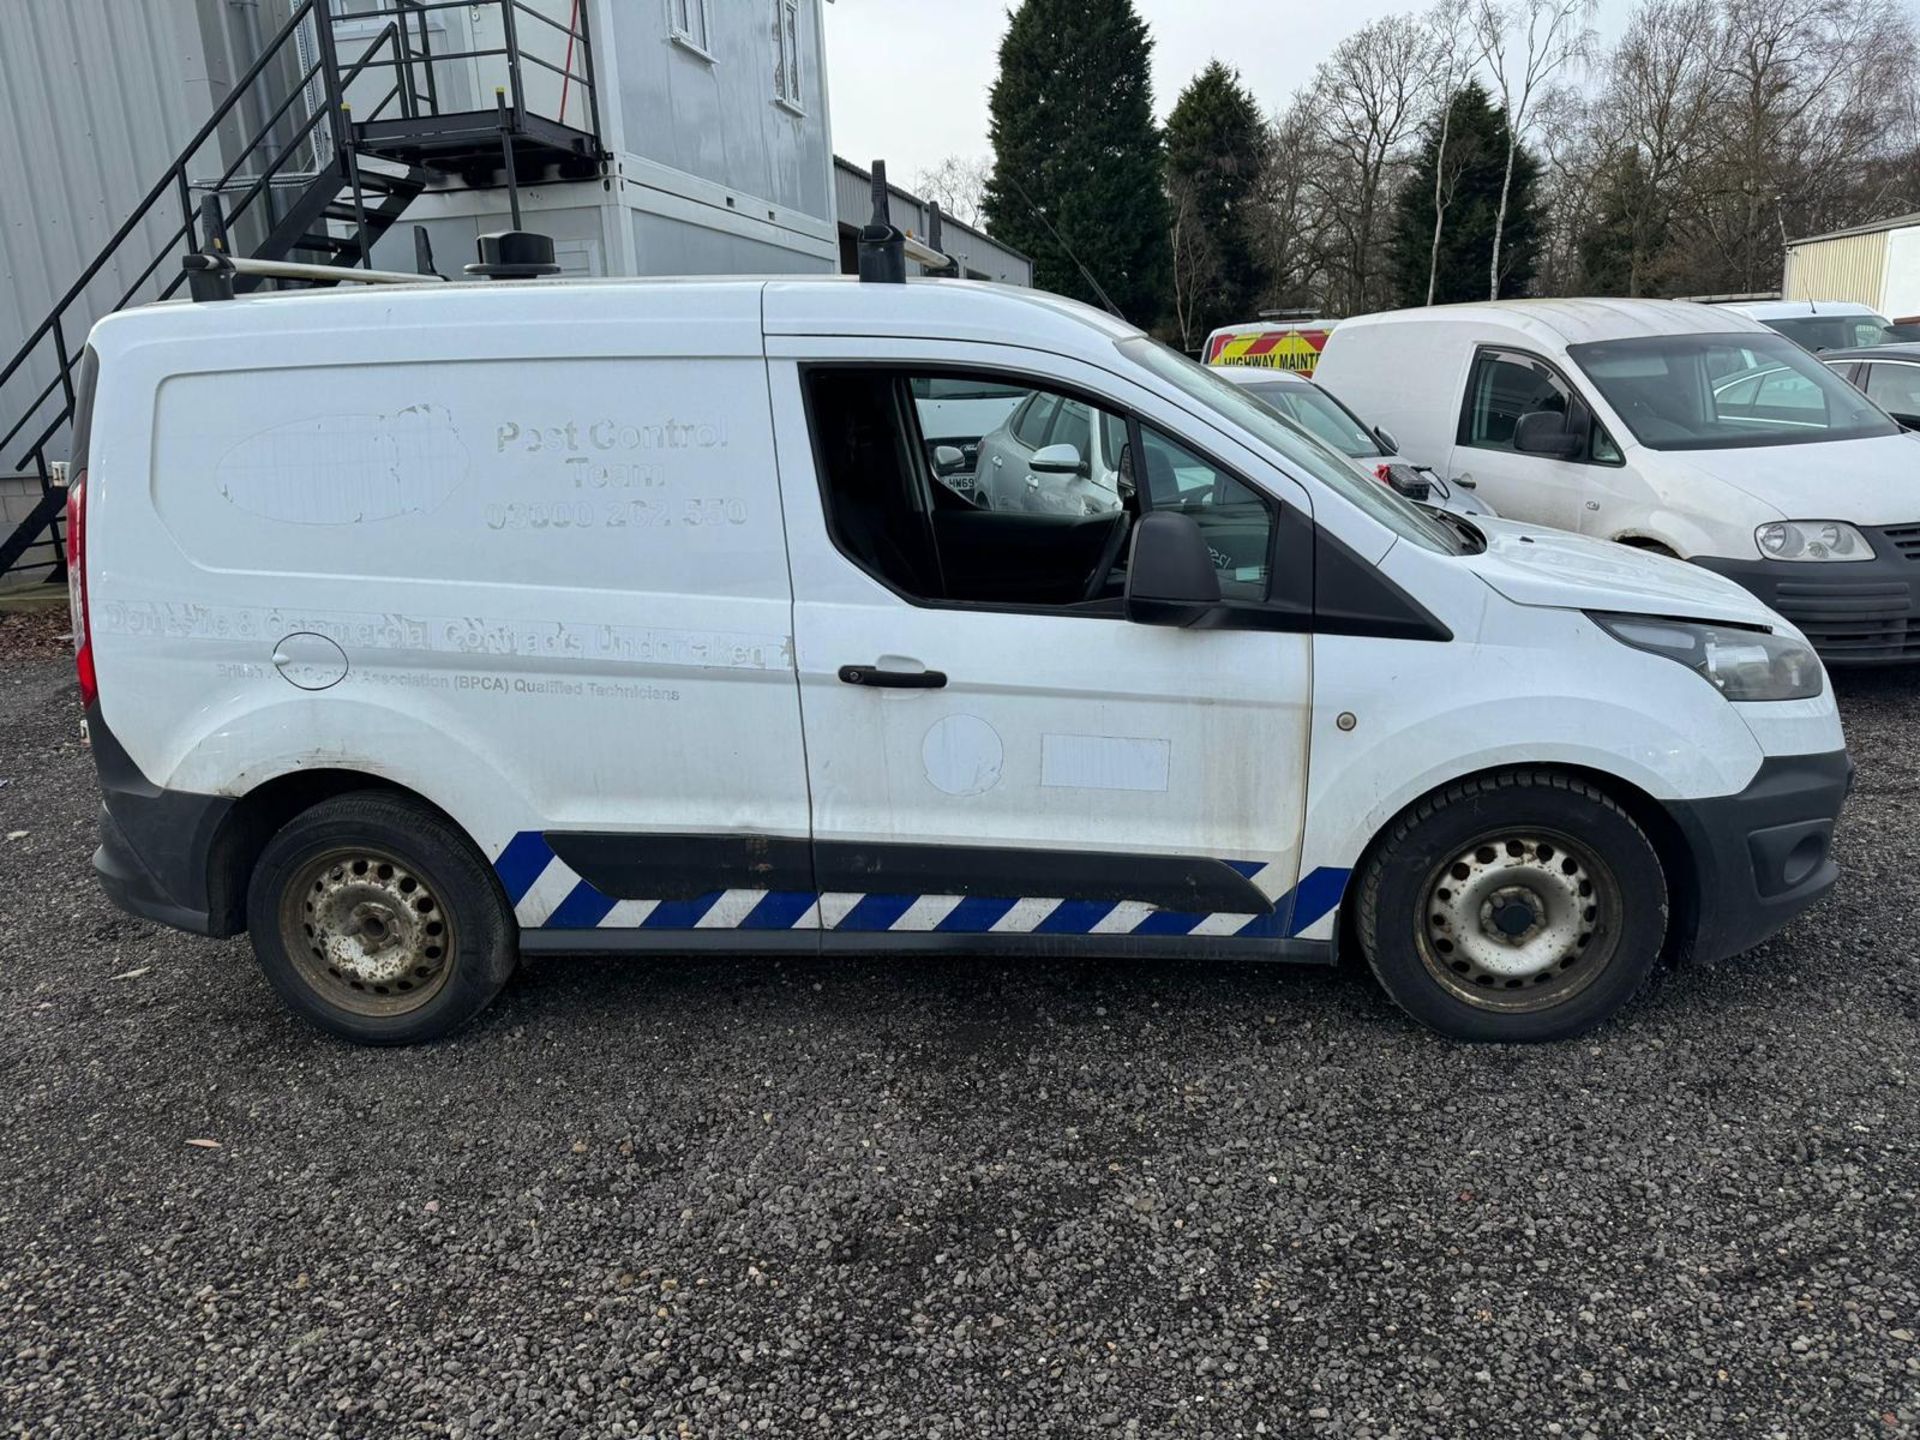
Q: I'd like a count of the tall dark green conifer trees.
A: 3